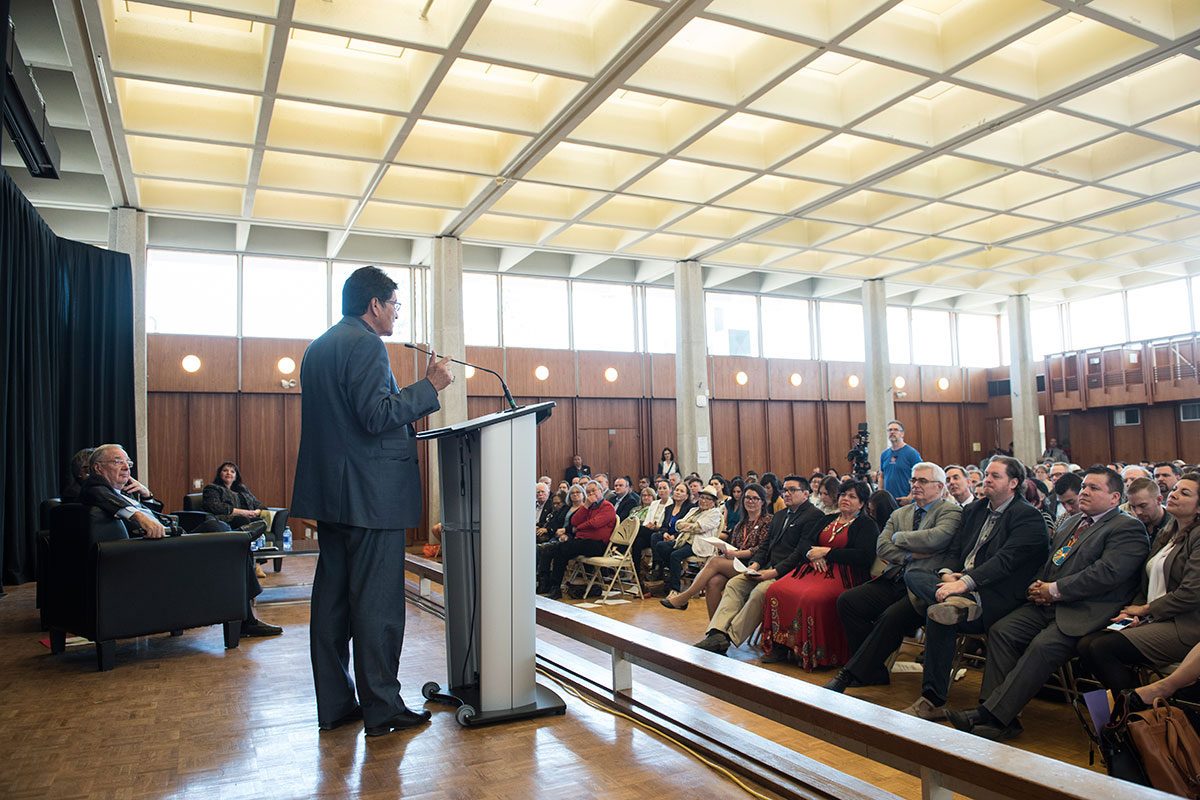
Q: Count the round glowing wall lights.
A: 10